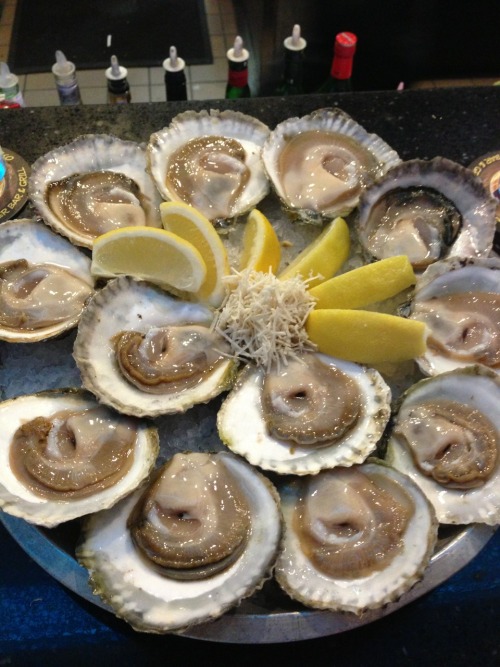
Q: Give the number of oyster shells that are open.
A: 12